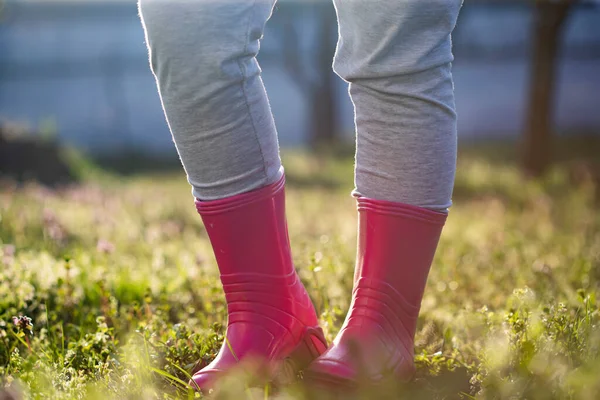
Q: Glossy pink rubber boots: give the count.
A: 2